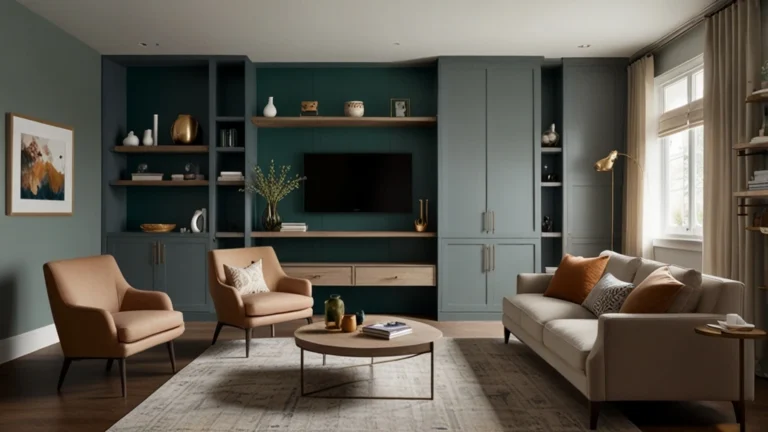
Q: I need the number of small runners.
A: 0